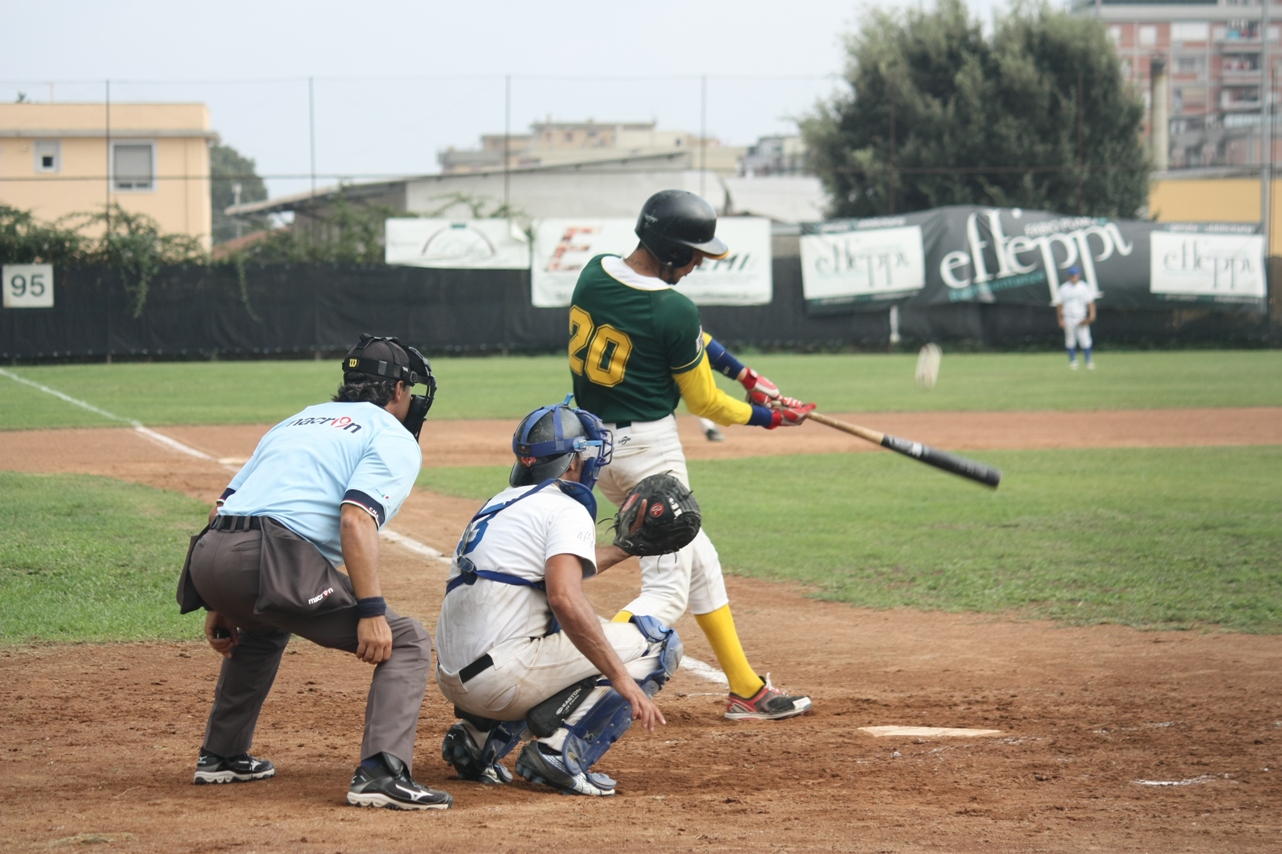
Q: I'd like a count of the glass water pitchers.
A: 0